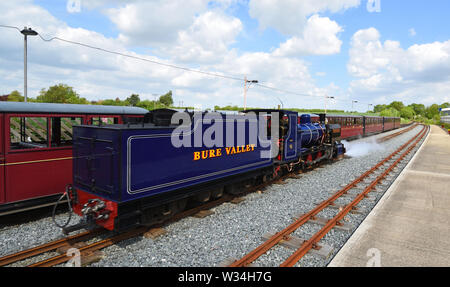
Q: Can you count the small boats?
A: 0